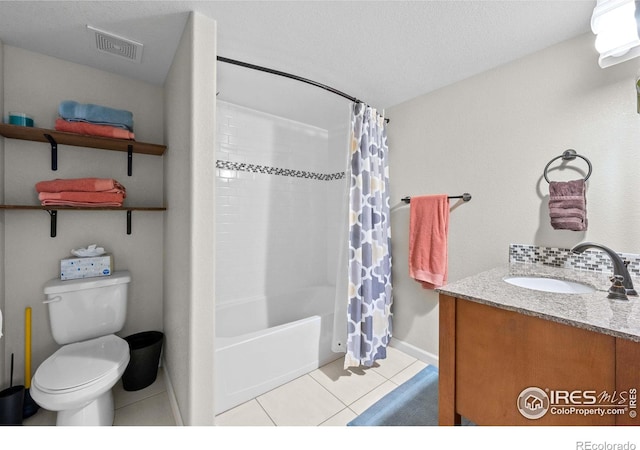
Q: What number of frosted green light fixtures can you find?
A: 0